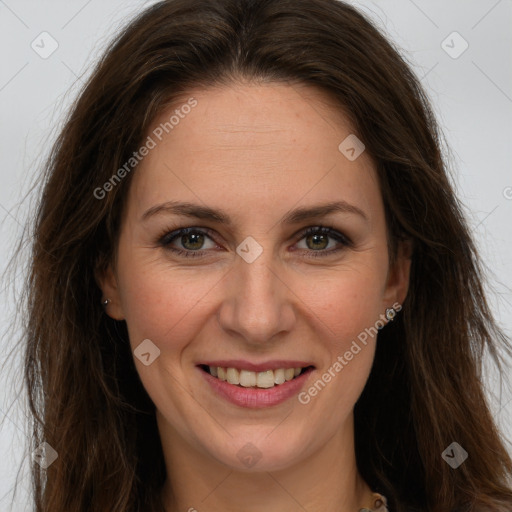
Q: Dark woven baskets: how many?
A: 0